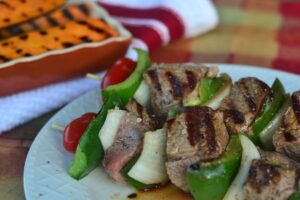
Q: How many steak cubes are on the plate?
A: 6